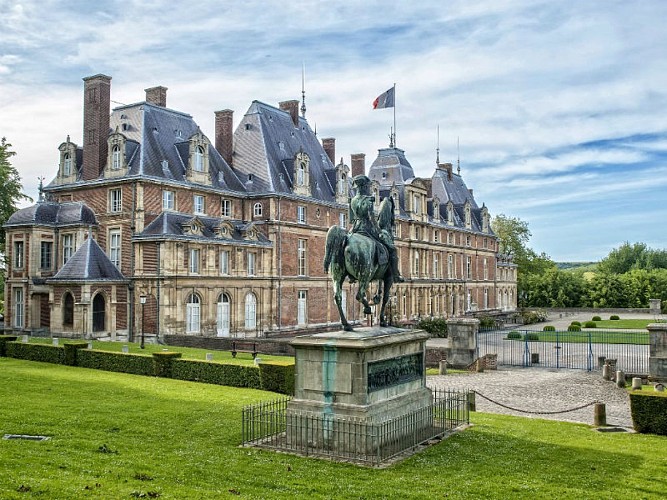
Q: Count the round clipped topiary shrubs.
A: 8